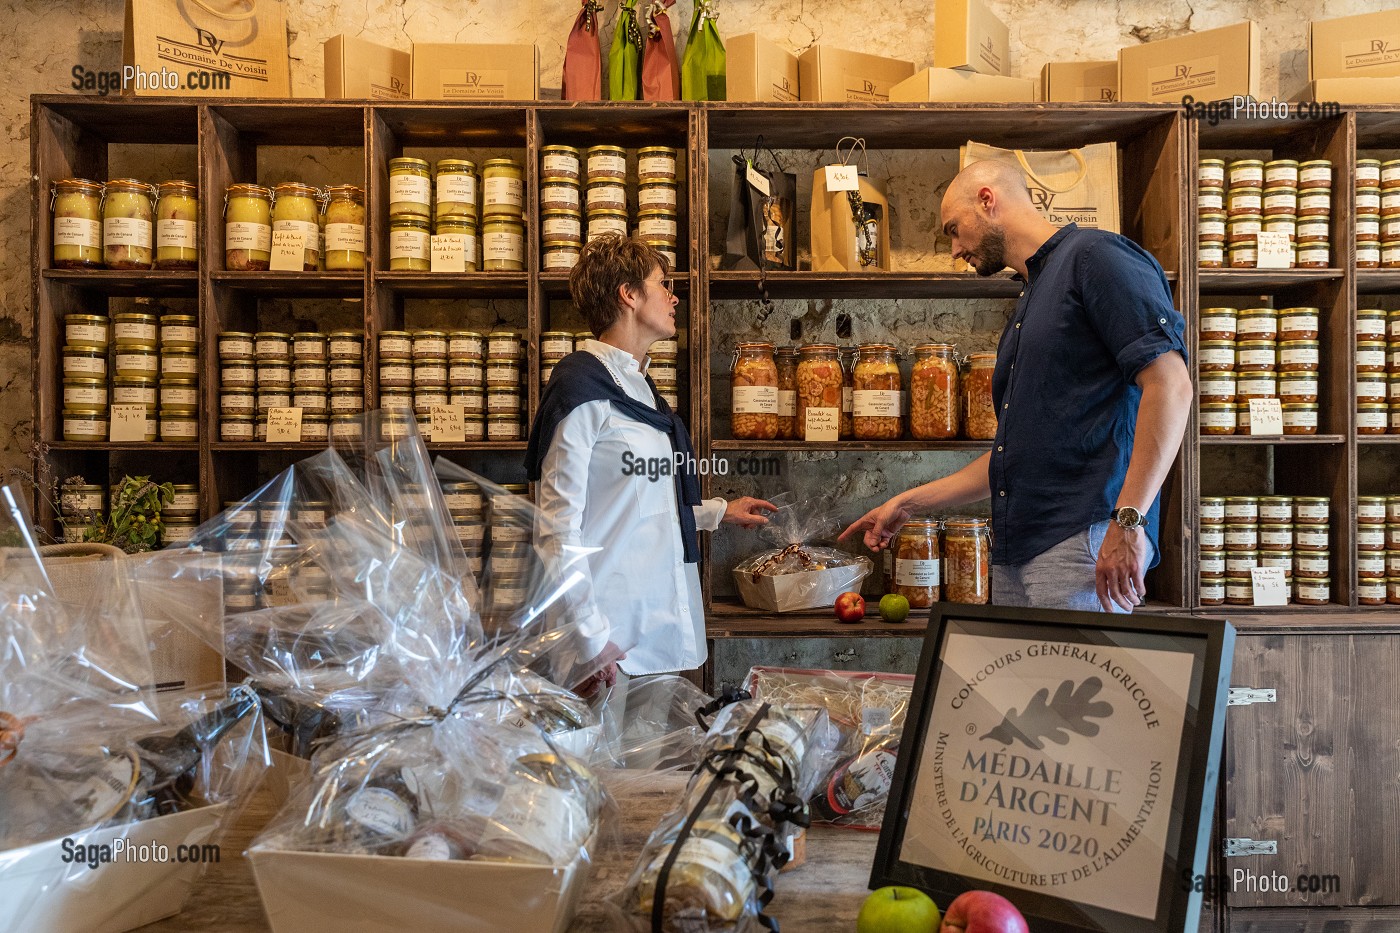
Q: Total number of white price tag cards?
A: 11